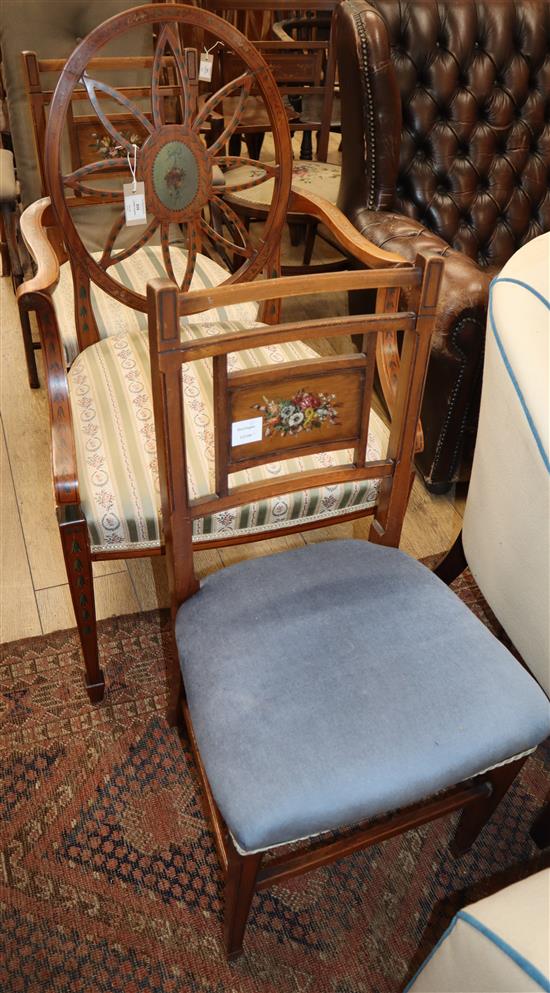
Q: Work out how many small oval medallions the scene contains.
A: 1